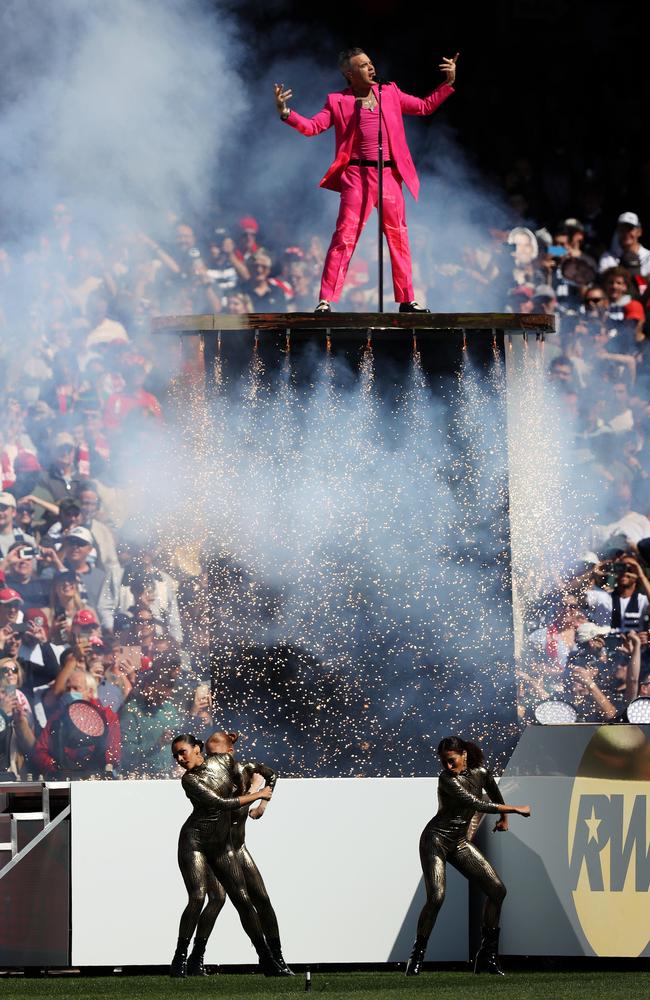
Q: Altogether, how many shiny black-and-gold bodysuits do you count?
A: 3